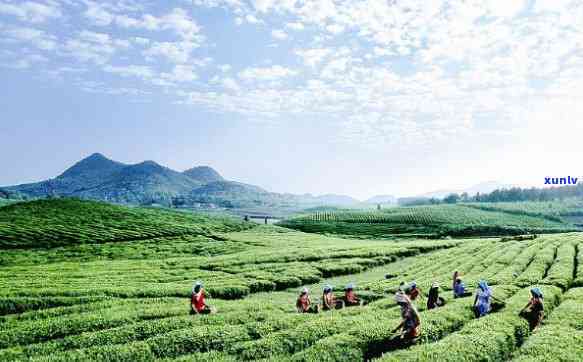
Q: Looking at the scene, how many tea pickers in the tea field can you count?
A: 10